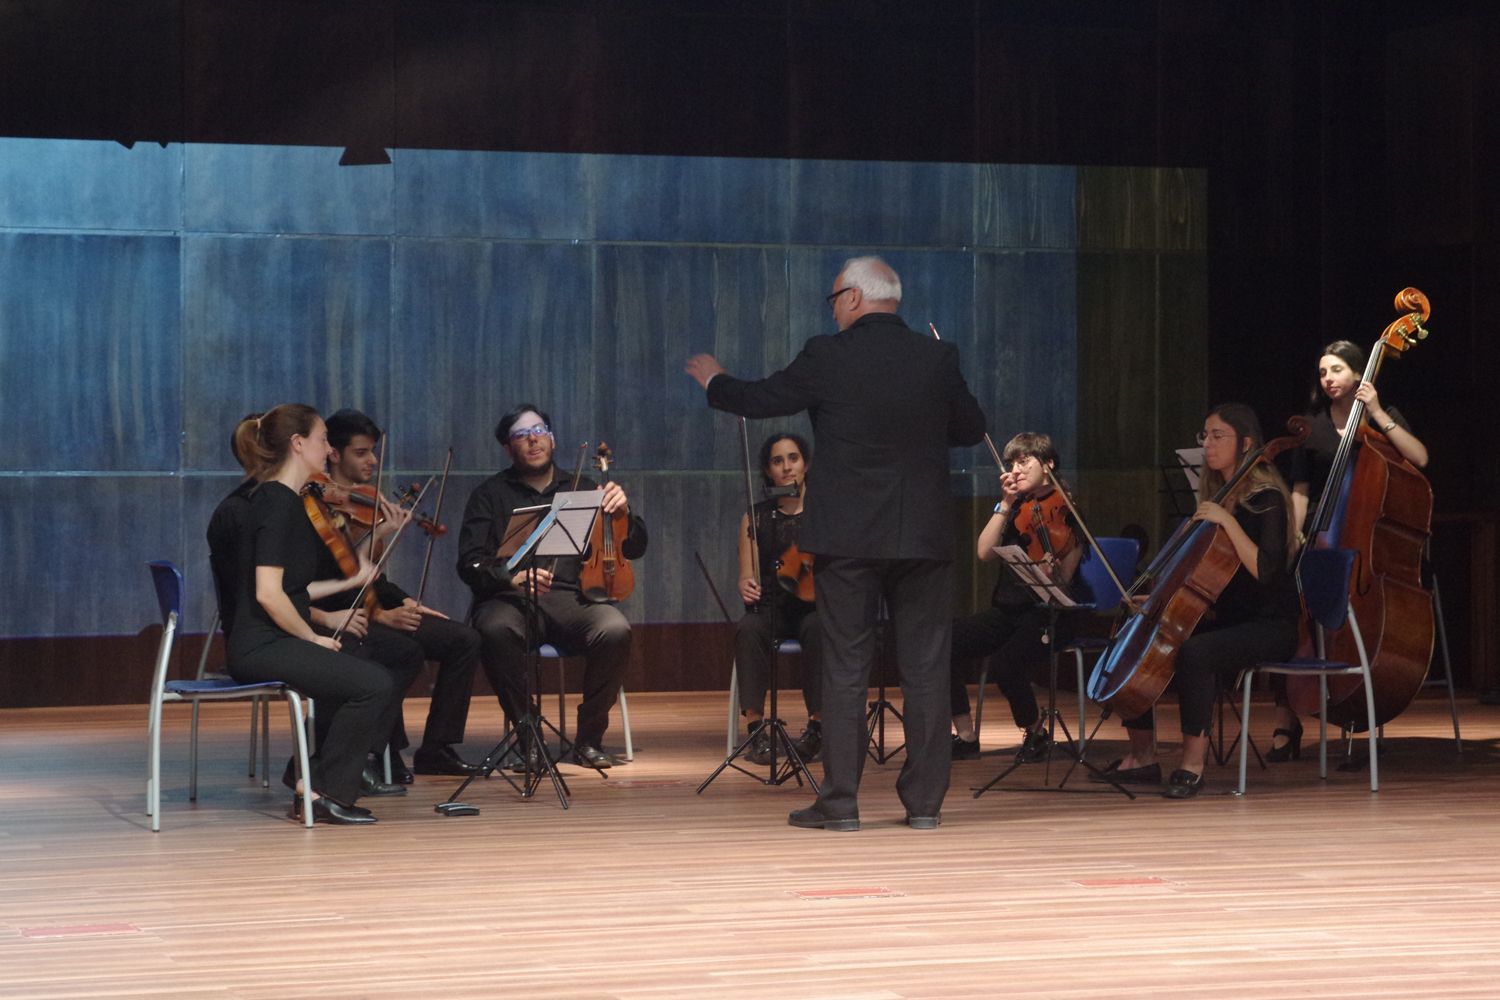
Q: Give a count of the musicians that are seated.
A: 7